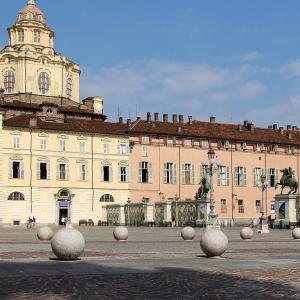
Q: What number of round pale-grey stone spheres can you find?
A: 7